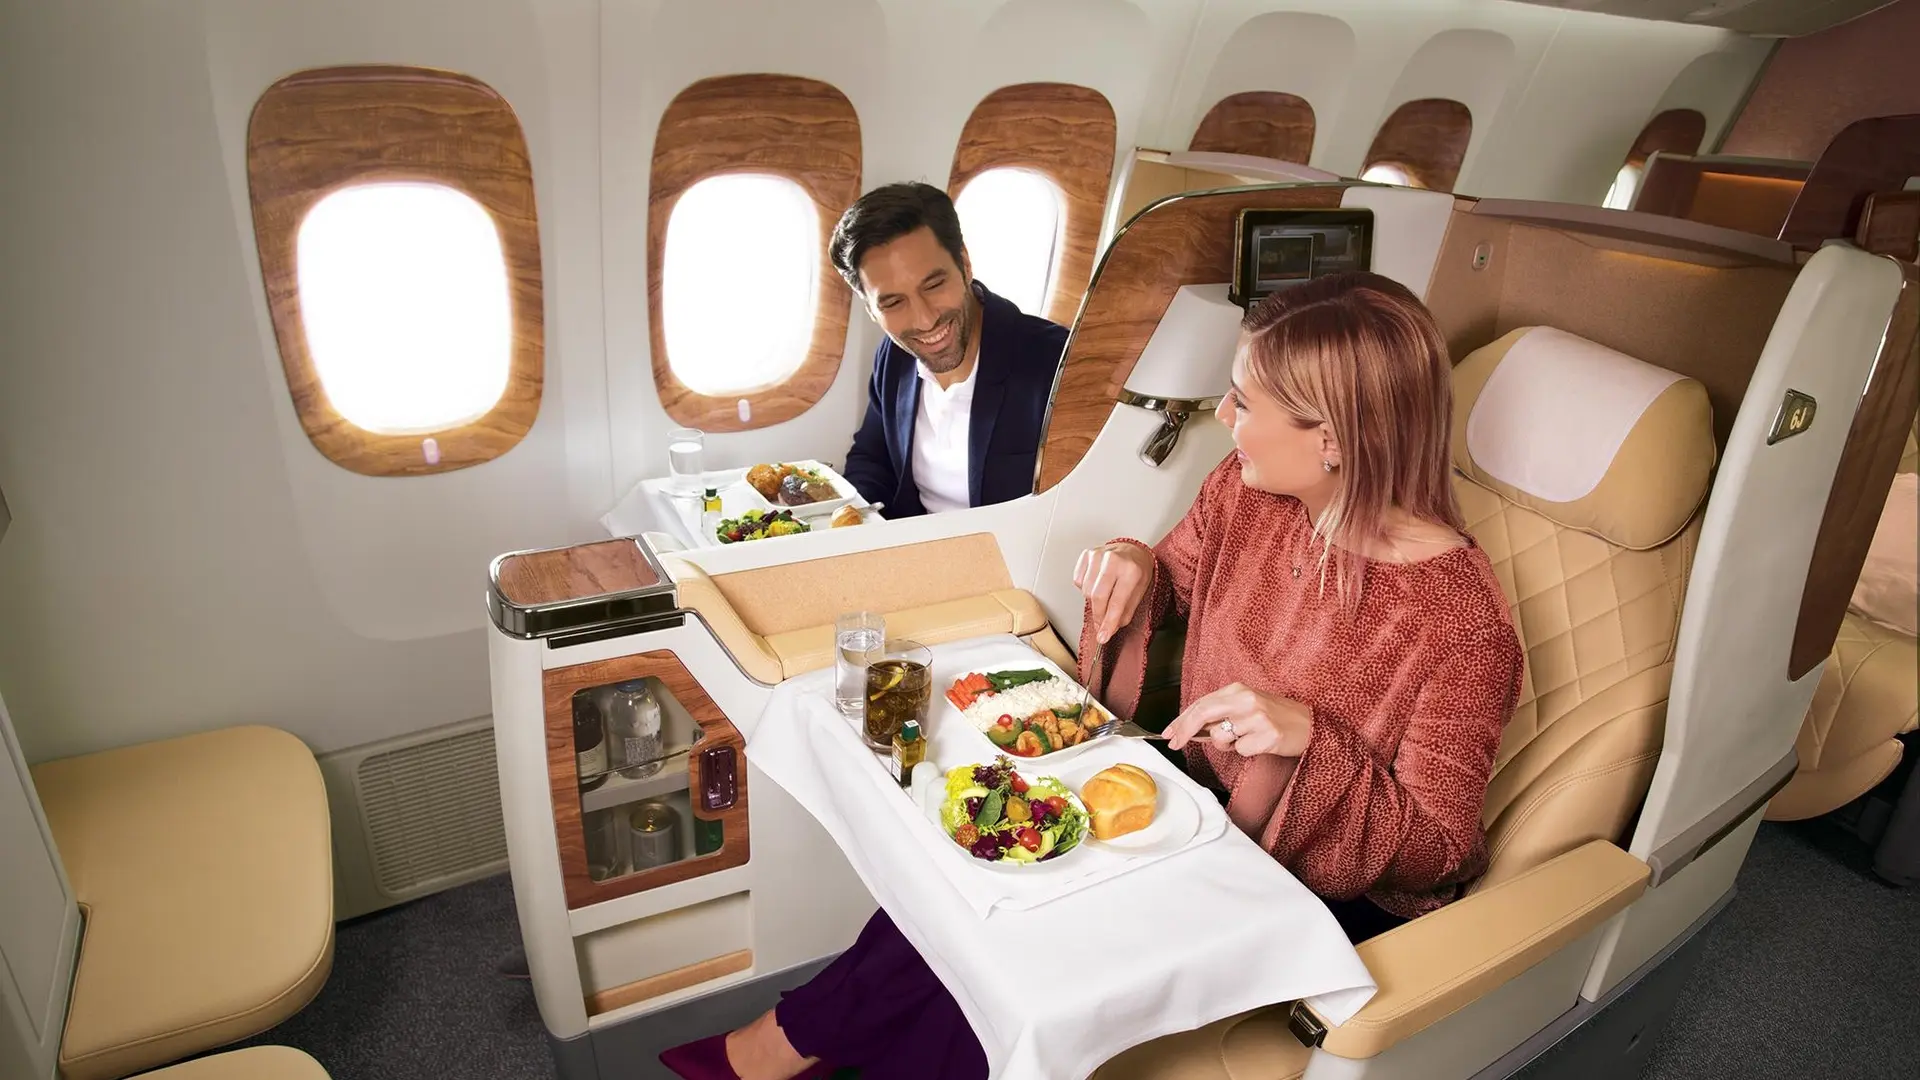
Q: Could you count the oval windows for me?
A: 6